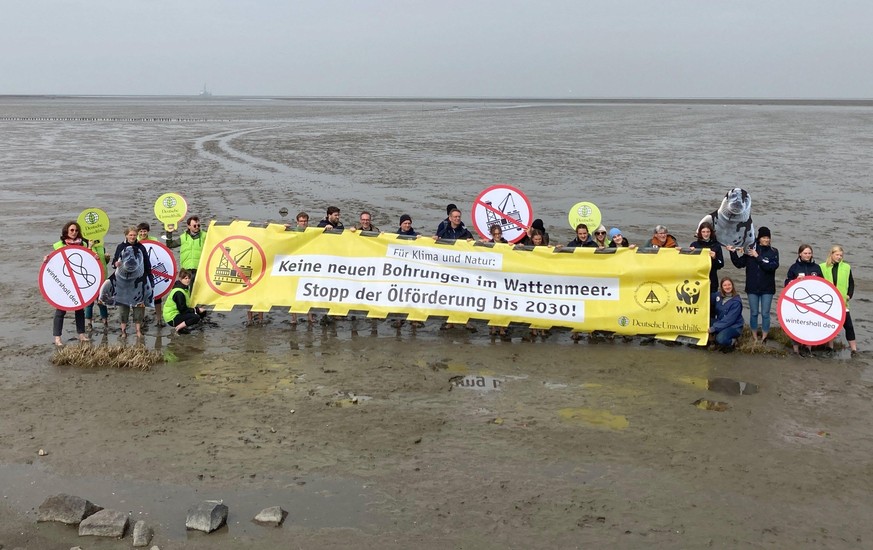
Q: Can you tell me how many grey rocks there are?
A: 5